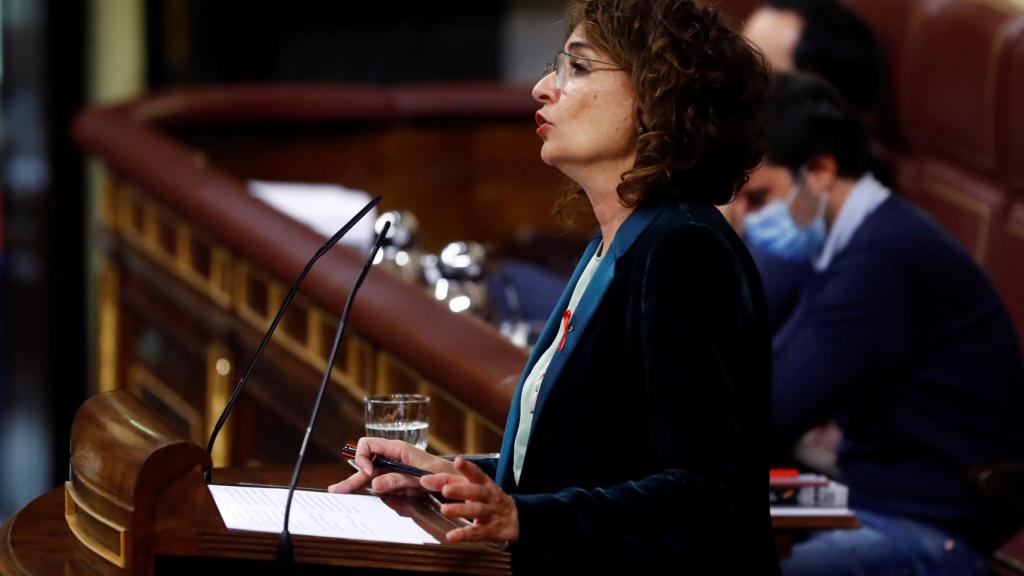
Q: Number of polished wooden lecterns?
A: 1